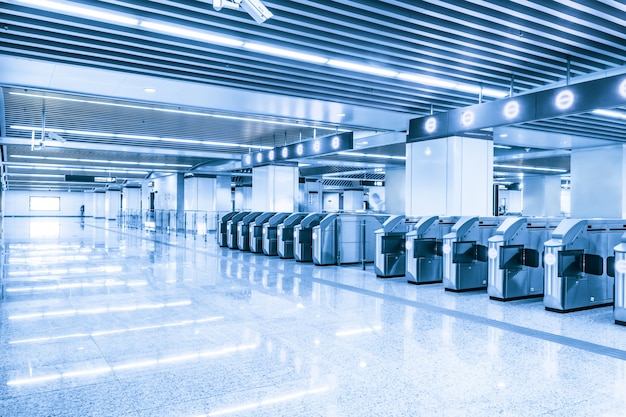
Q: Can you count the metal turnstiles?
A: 14